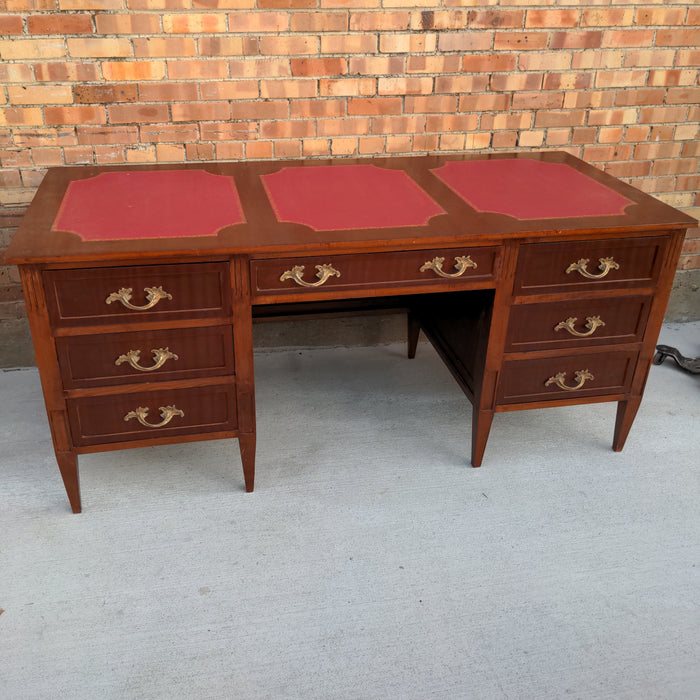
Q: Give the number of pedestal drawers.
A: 6